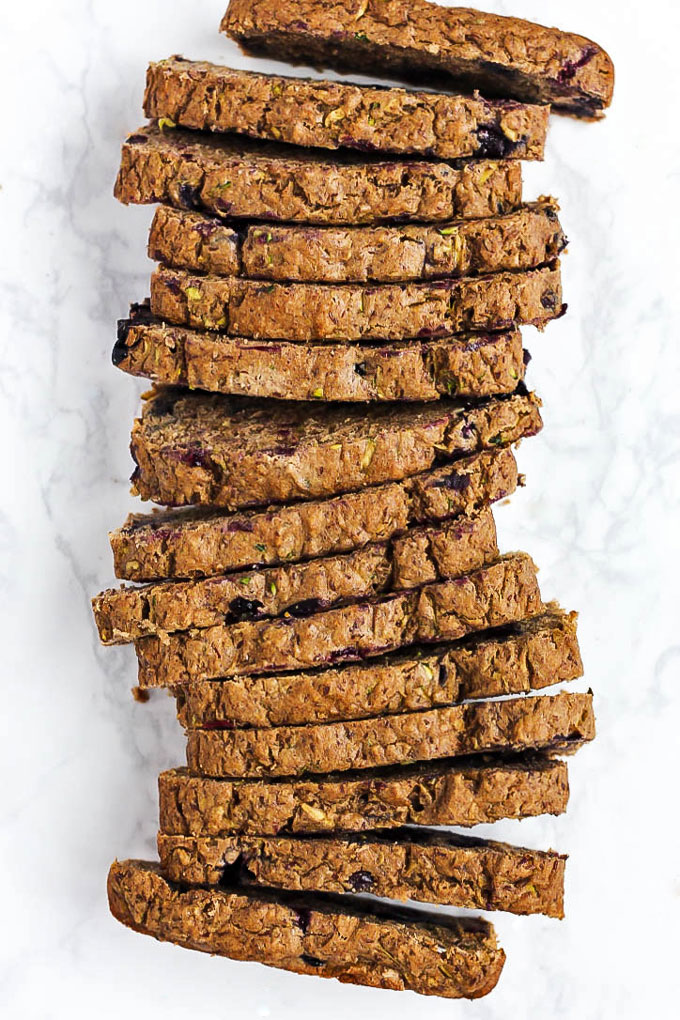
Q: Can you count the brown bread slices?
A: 15